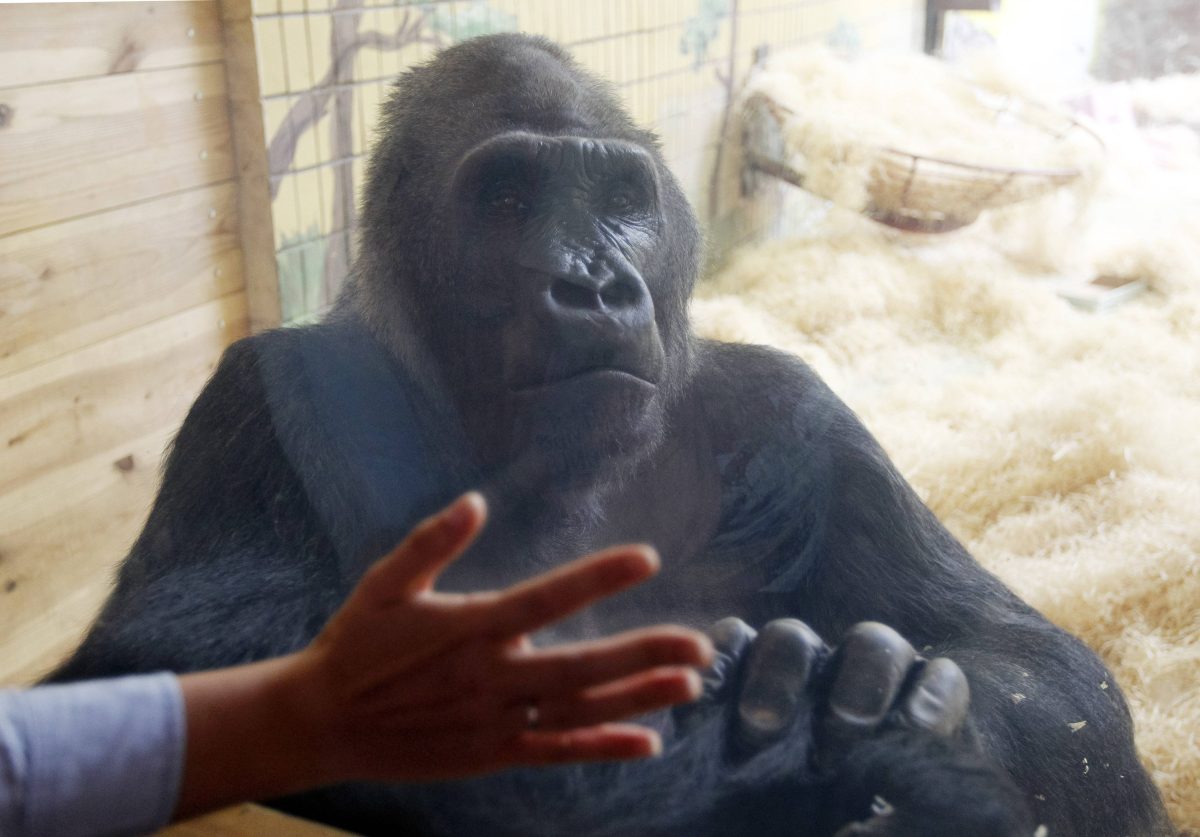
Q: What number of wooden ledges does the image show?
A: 1